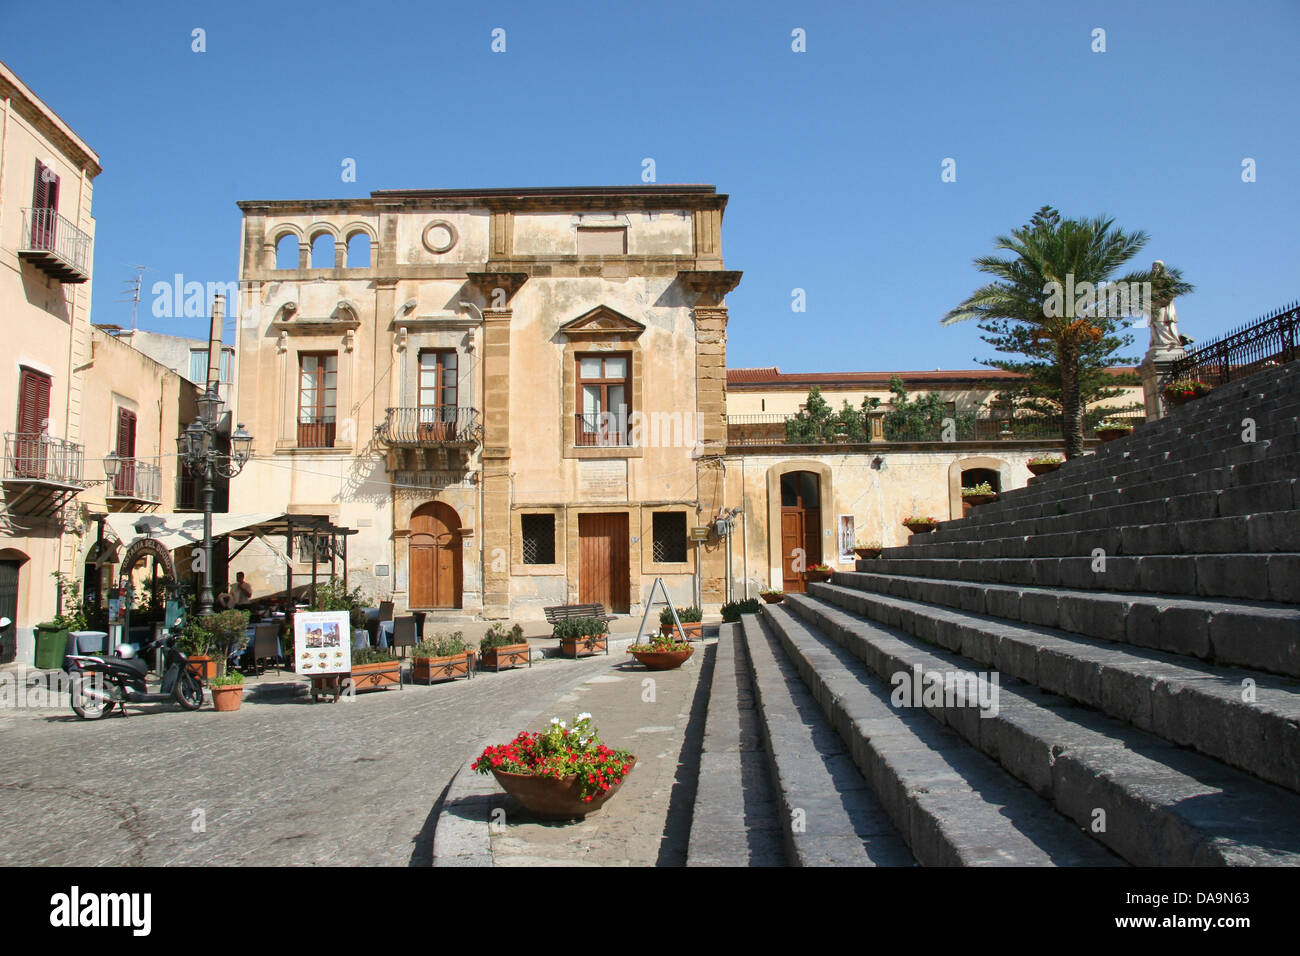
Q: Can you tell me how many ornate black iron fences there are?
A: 1